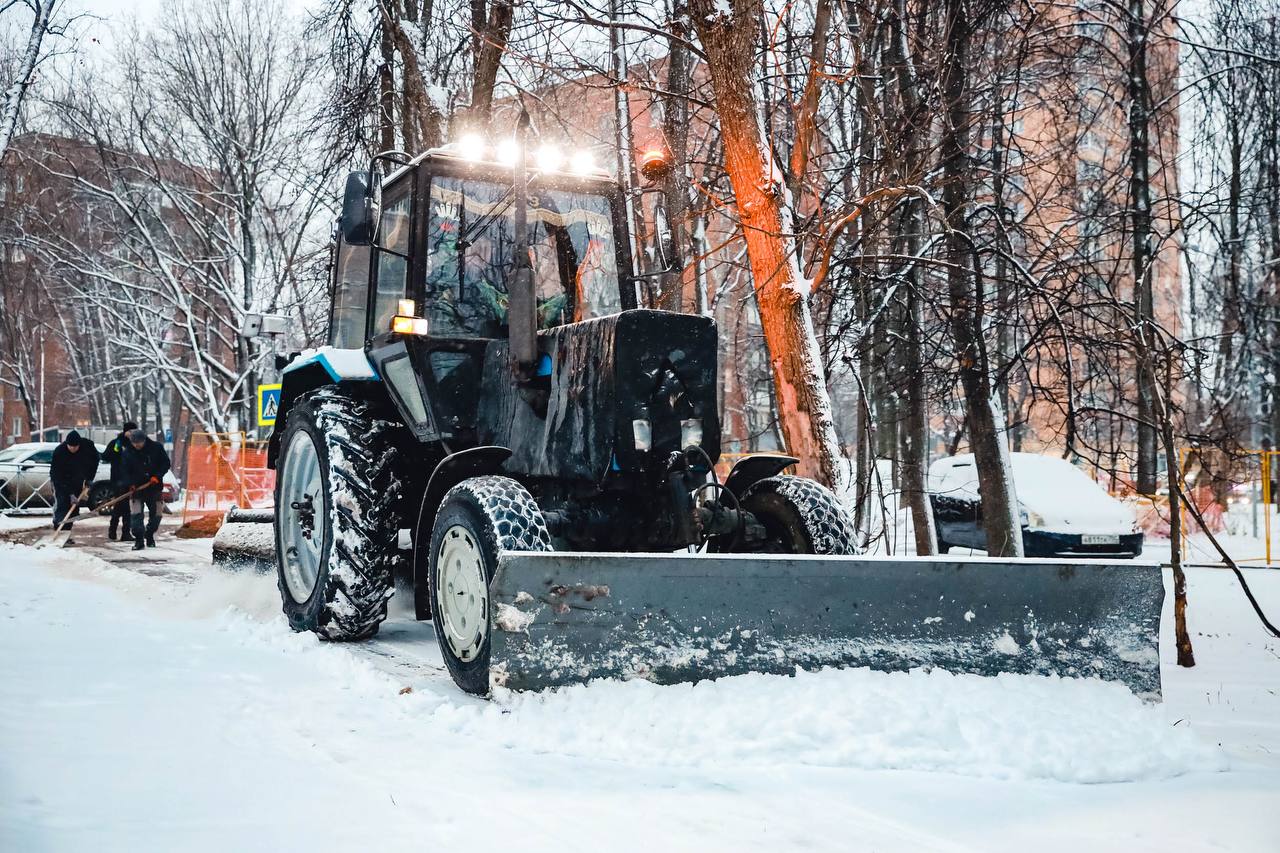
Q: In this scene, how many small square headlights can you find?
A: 2